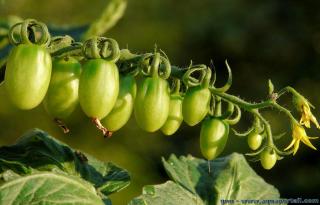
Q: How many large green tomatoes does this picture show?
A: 8